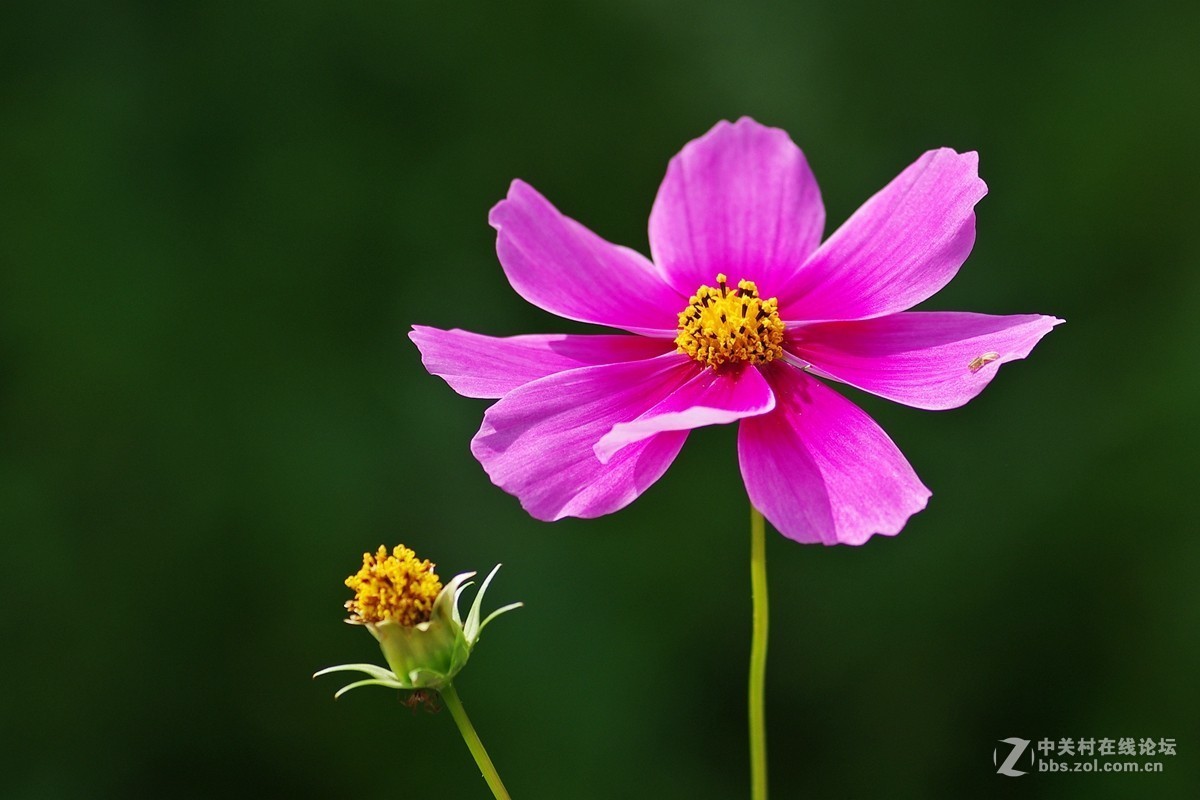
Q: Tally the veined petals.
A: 8